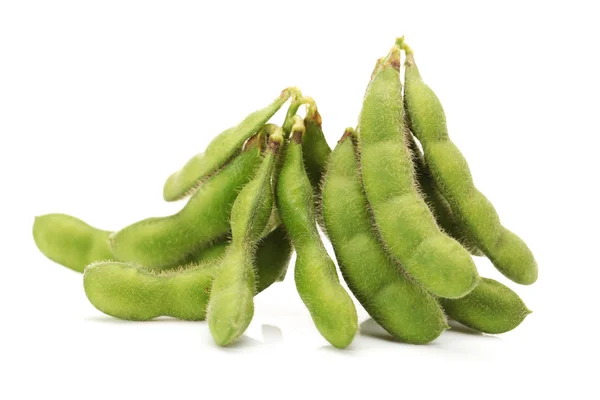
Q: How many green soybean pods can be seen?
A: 12